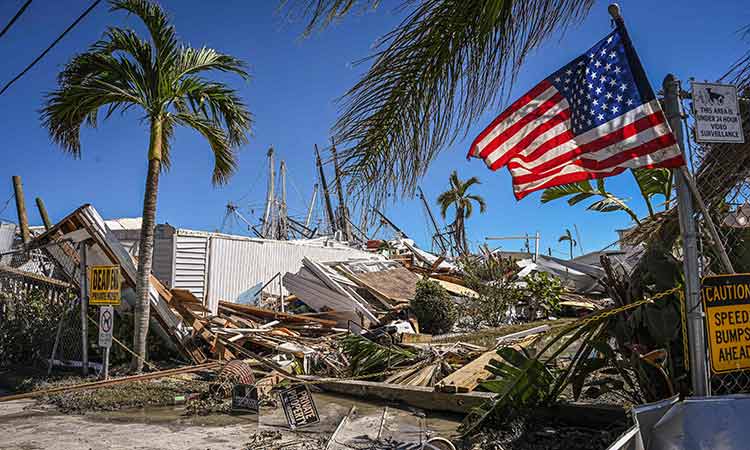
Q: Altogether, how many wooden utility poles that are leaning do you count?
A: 2